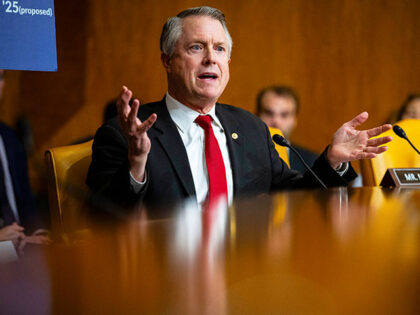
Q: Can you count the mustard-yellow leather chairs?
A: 2